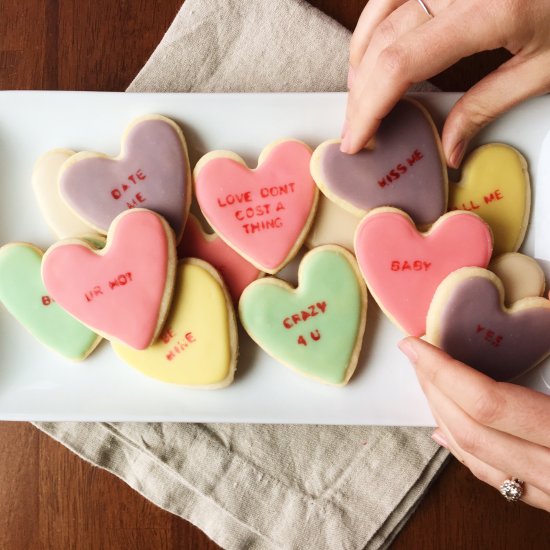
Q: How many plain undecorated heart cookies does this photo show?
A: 3